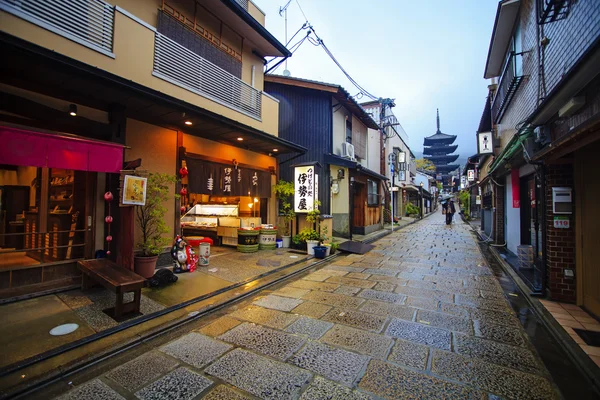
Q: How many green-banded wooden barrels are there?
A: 2